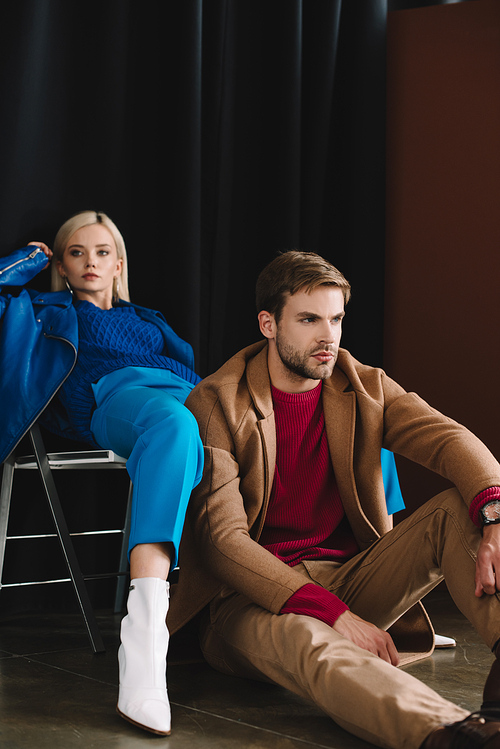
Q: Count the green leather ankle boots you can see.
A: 0